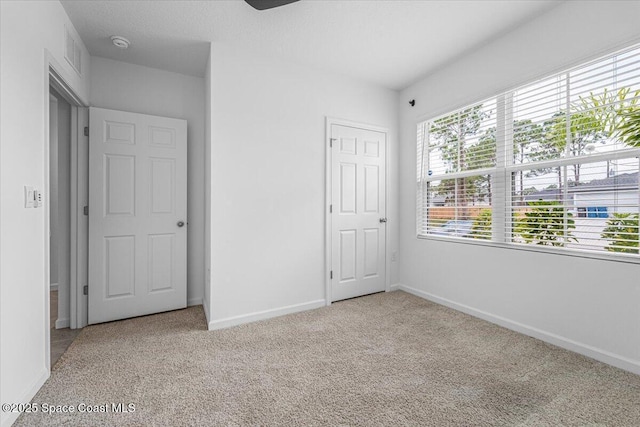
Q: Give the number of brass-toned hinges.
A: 0